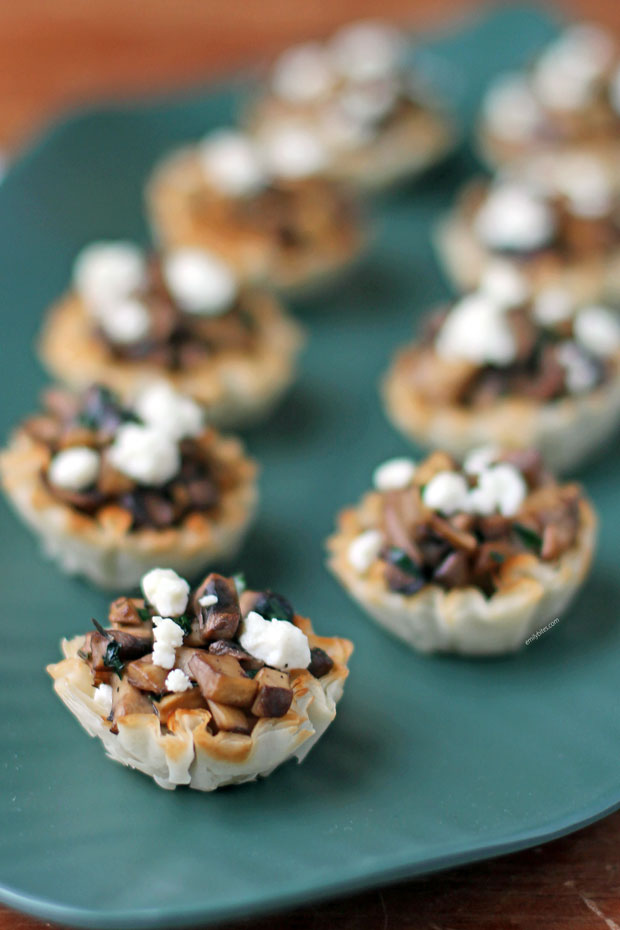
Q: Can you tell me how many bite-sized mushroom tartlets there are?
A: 9